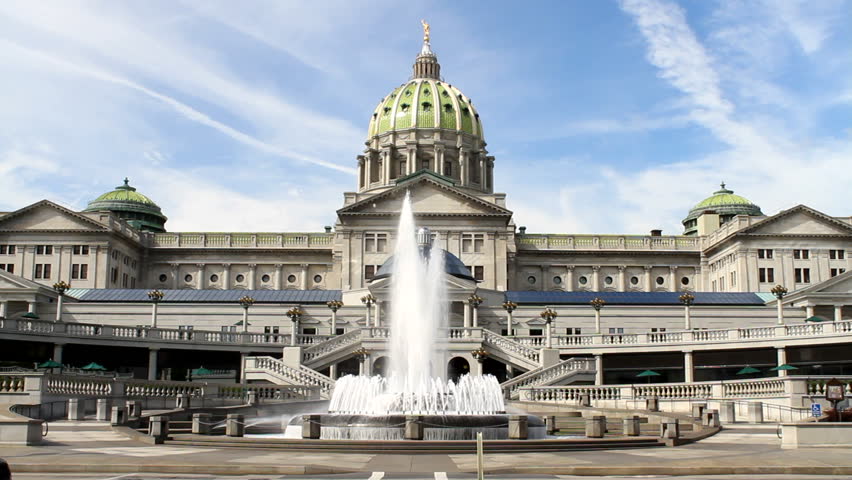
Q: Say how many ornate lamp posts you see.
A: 14